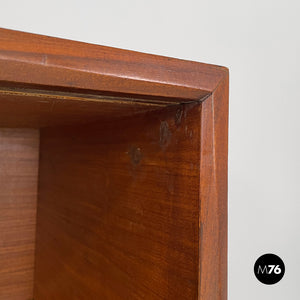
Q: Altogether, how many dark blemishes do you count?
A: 3